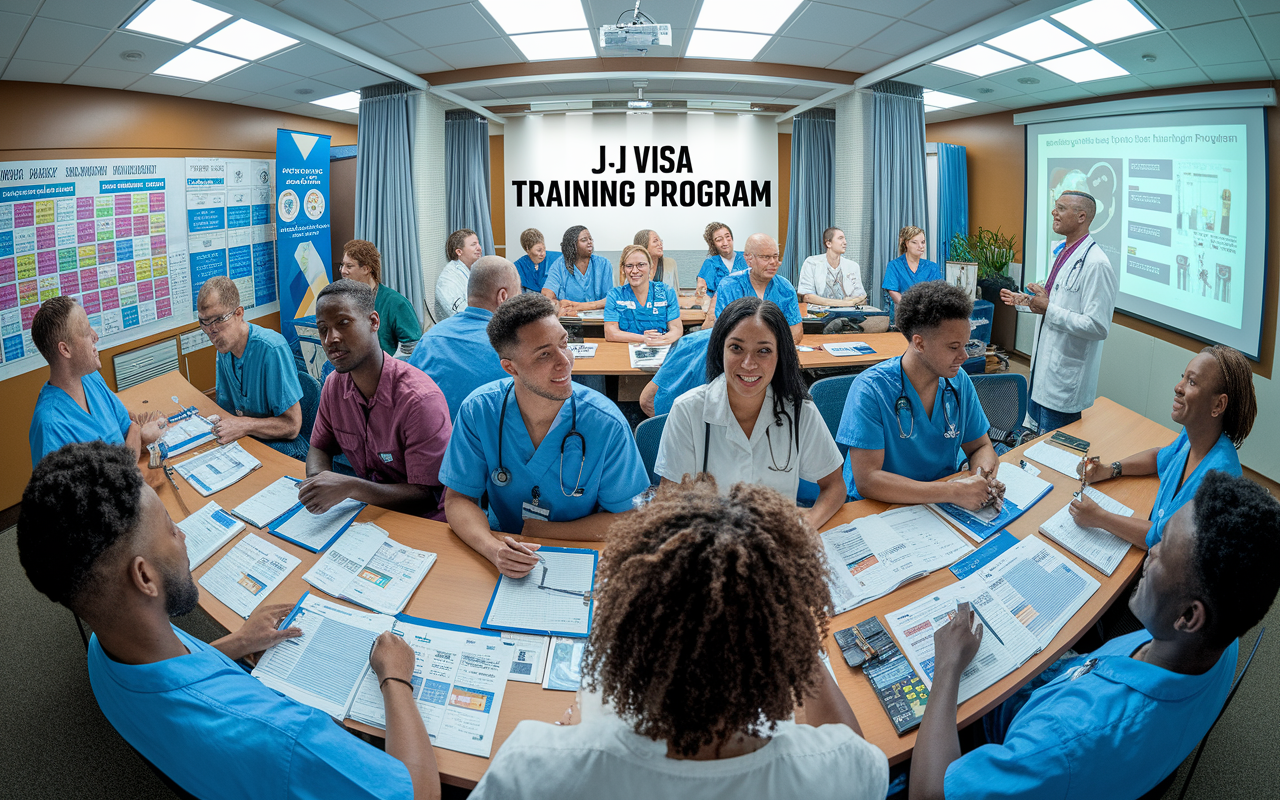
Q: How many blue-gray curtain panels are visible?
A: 4